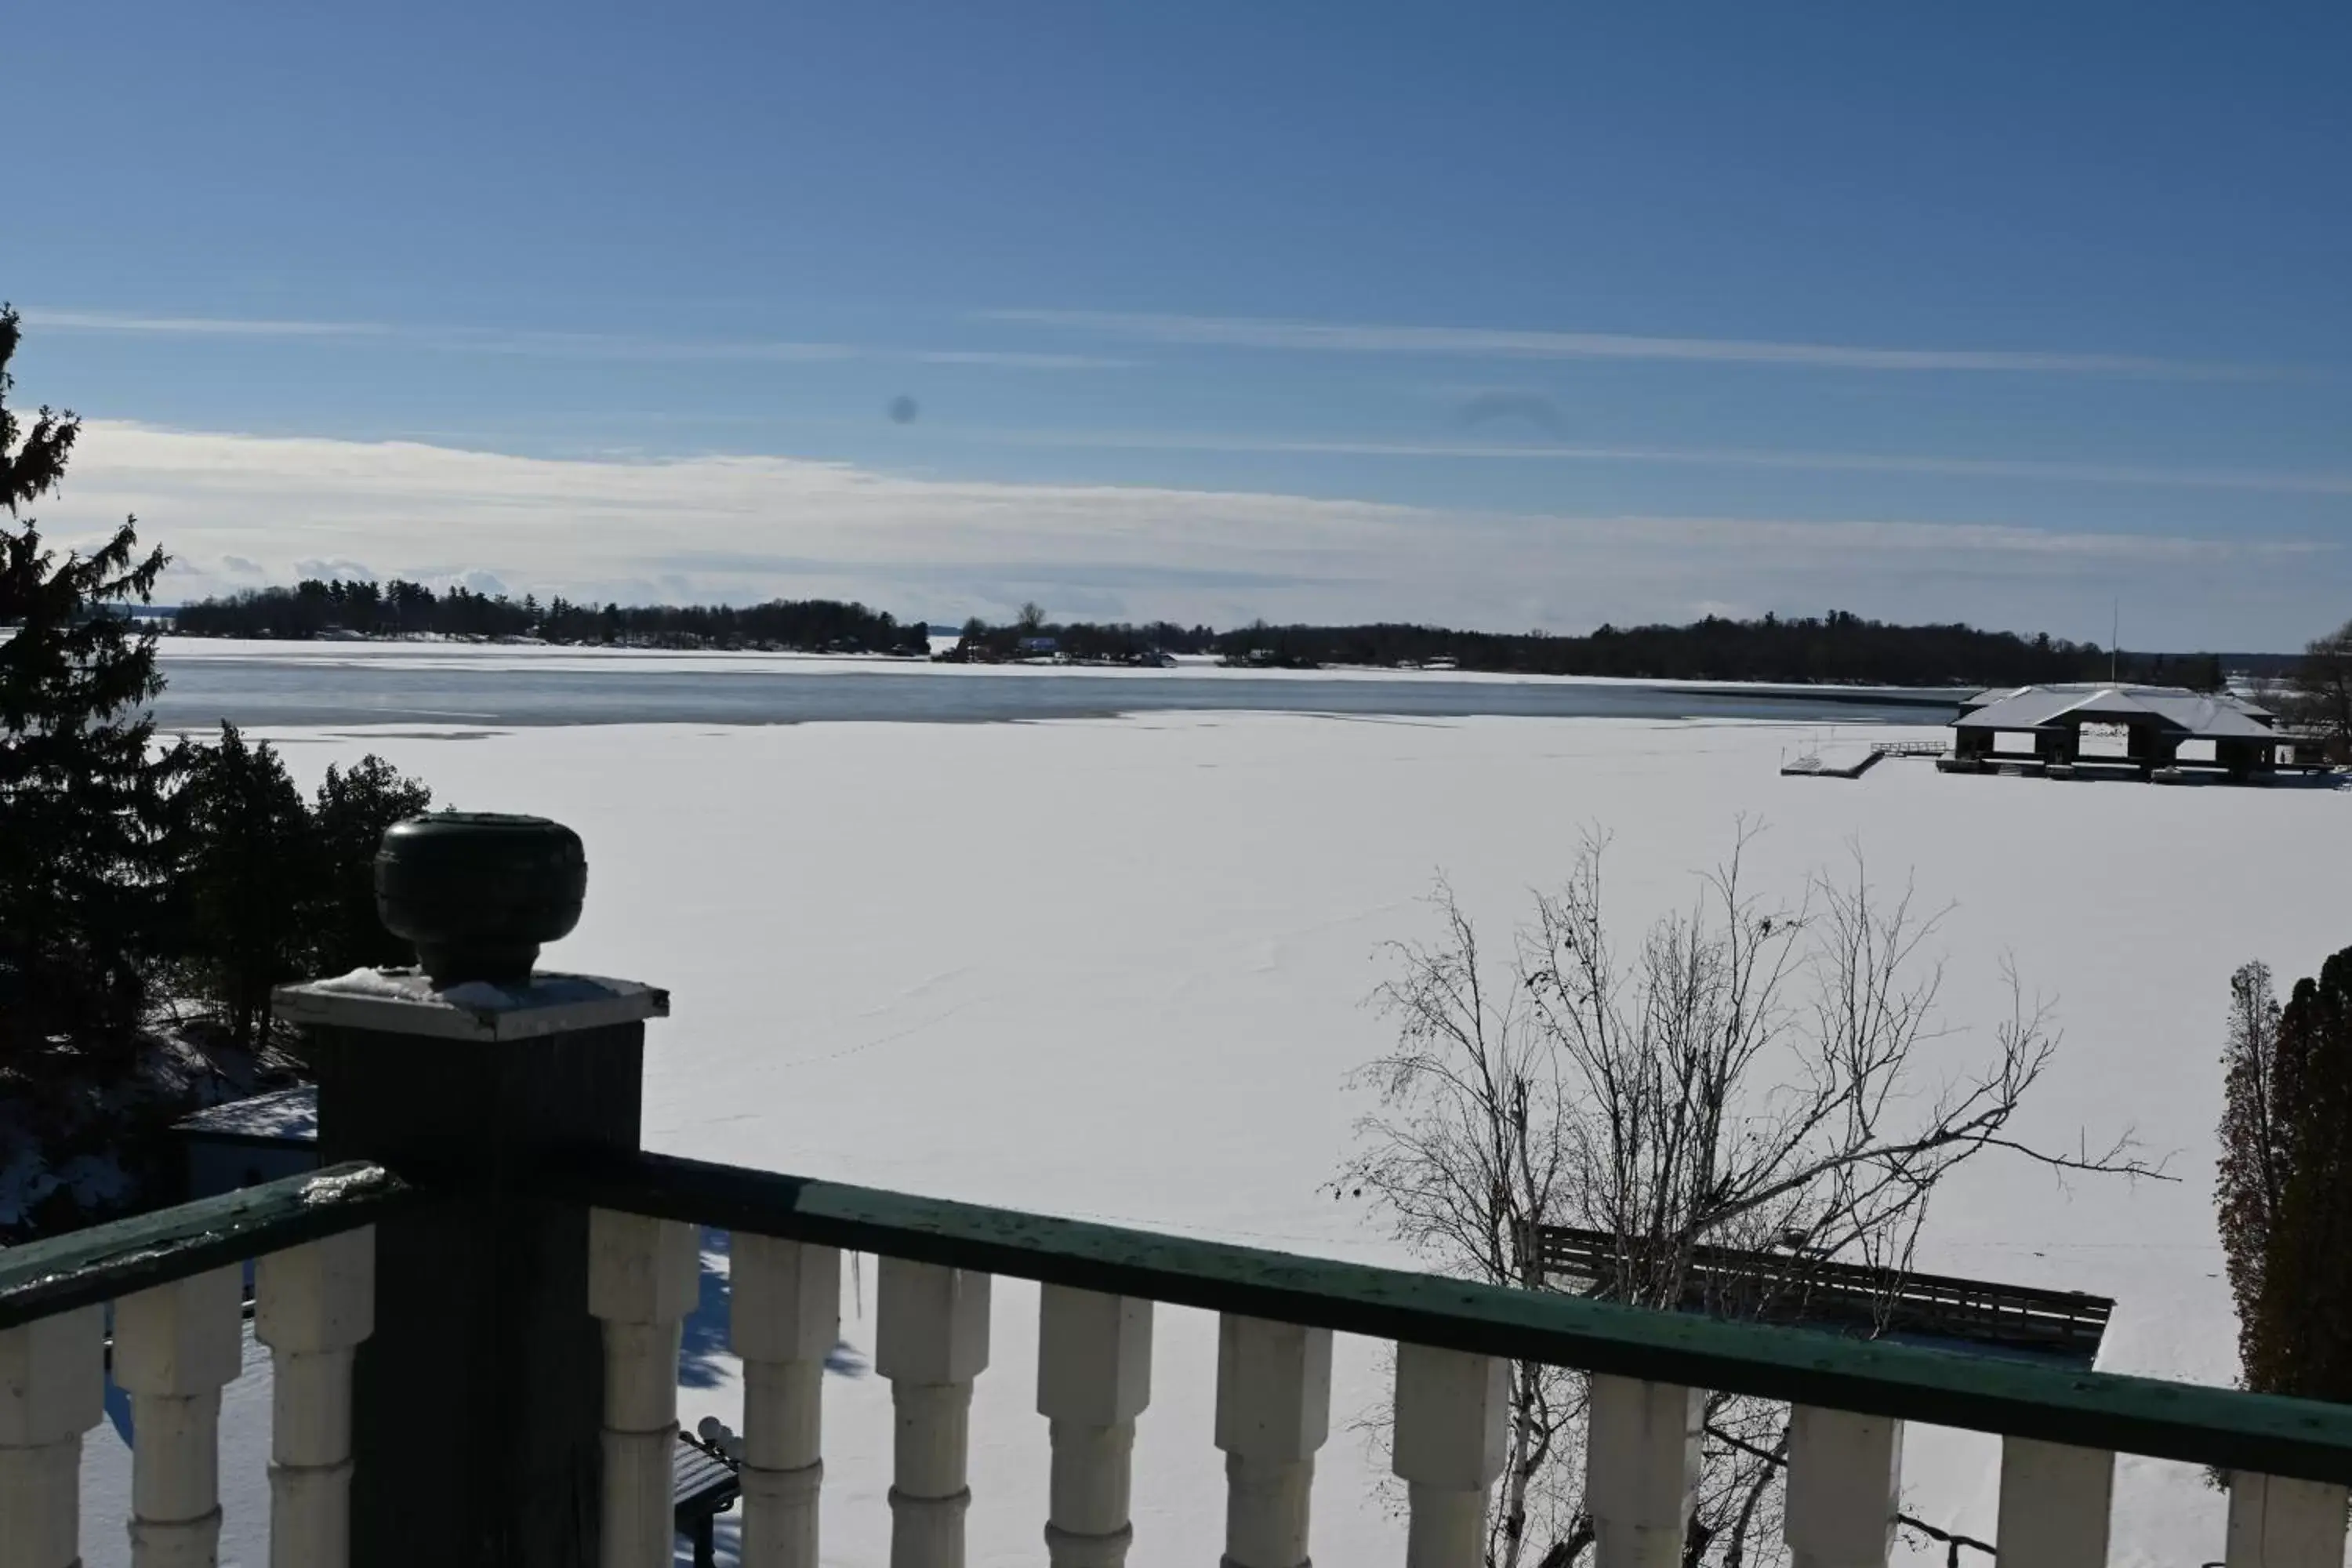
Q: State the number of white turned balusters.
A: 13